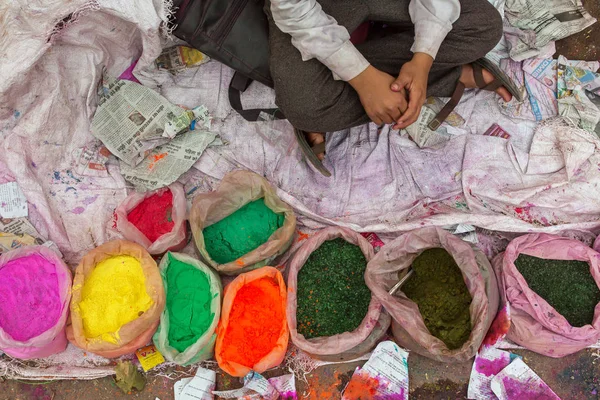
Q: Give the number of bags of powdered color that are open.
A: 9